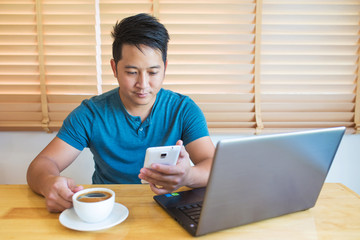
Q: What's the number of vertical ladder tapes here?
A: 4